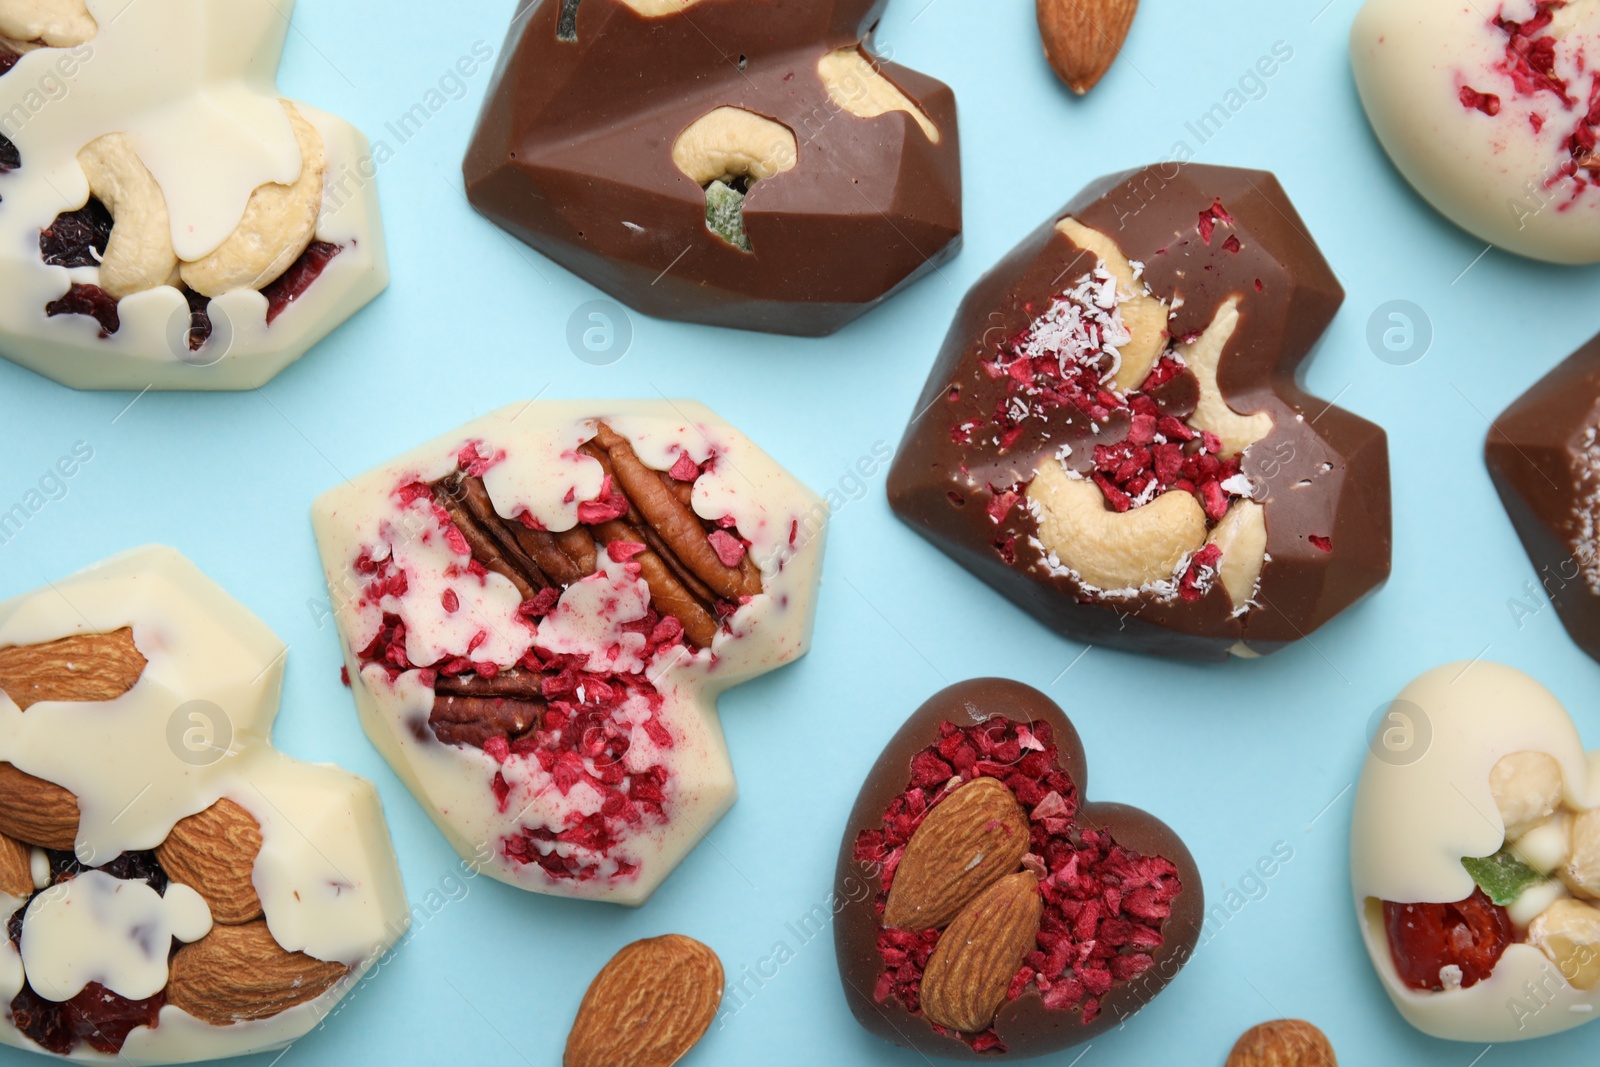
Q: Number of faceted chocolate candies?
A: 6